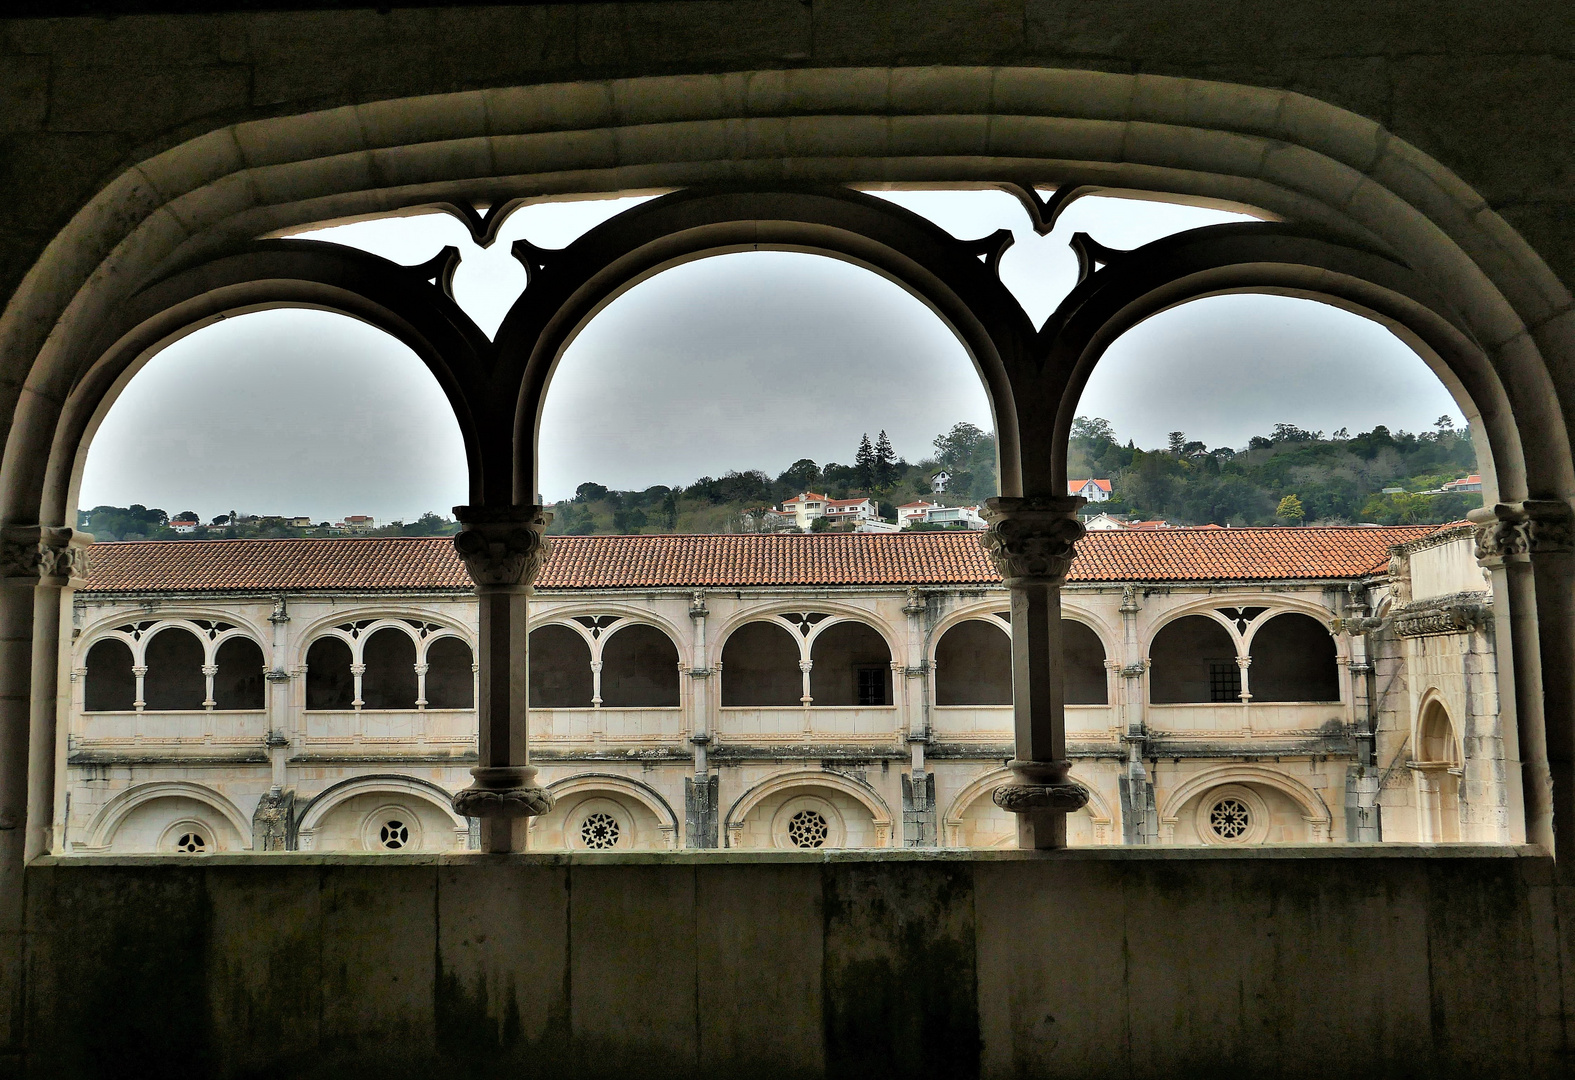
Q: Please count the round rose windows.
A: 5